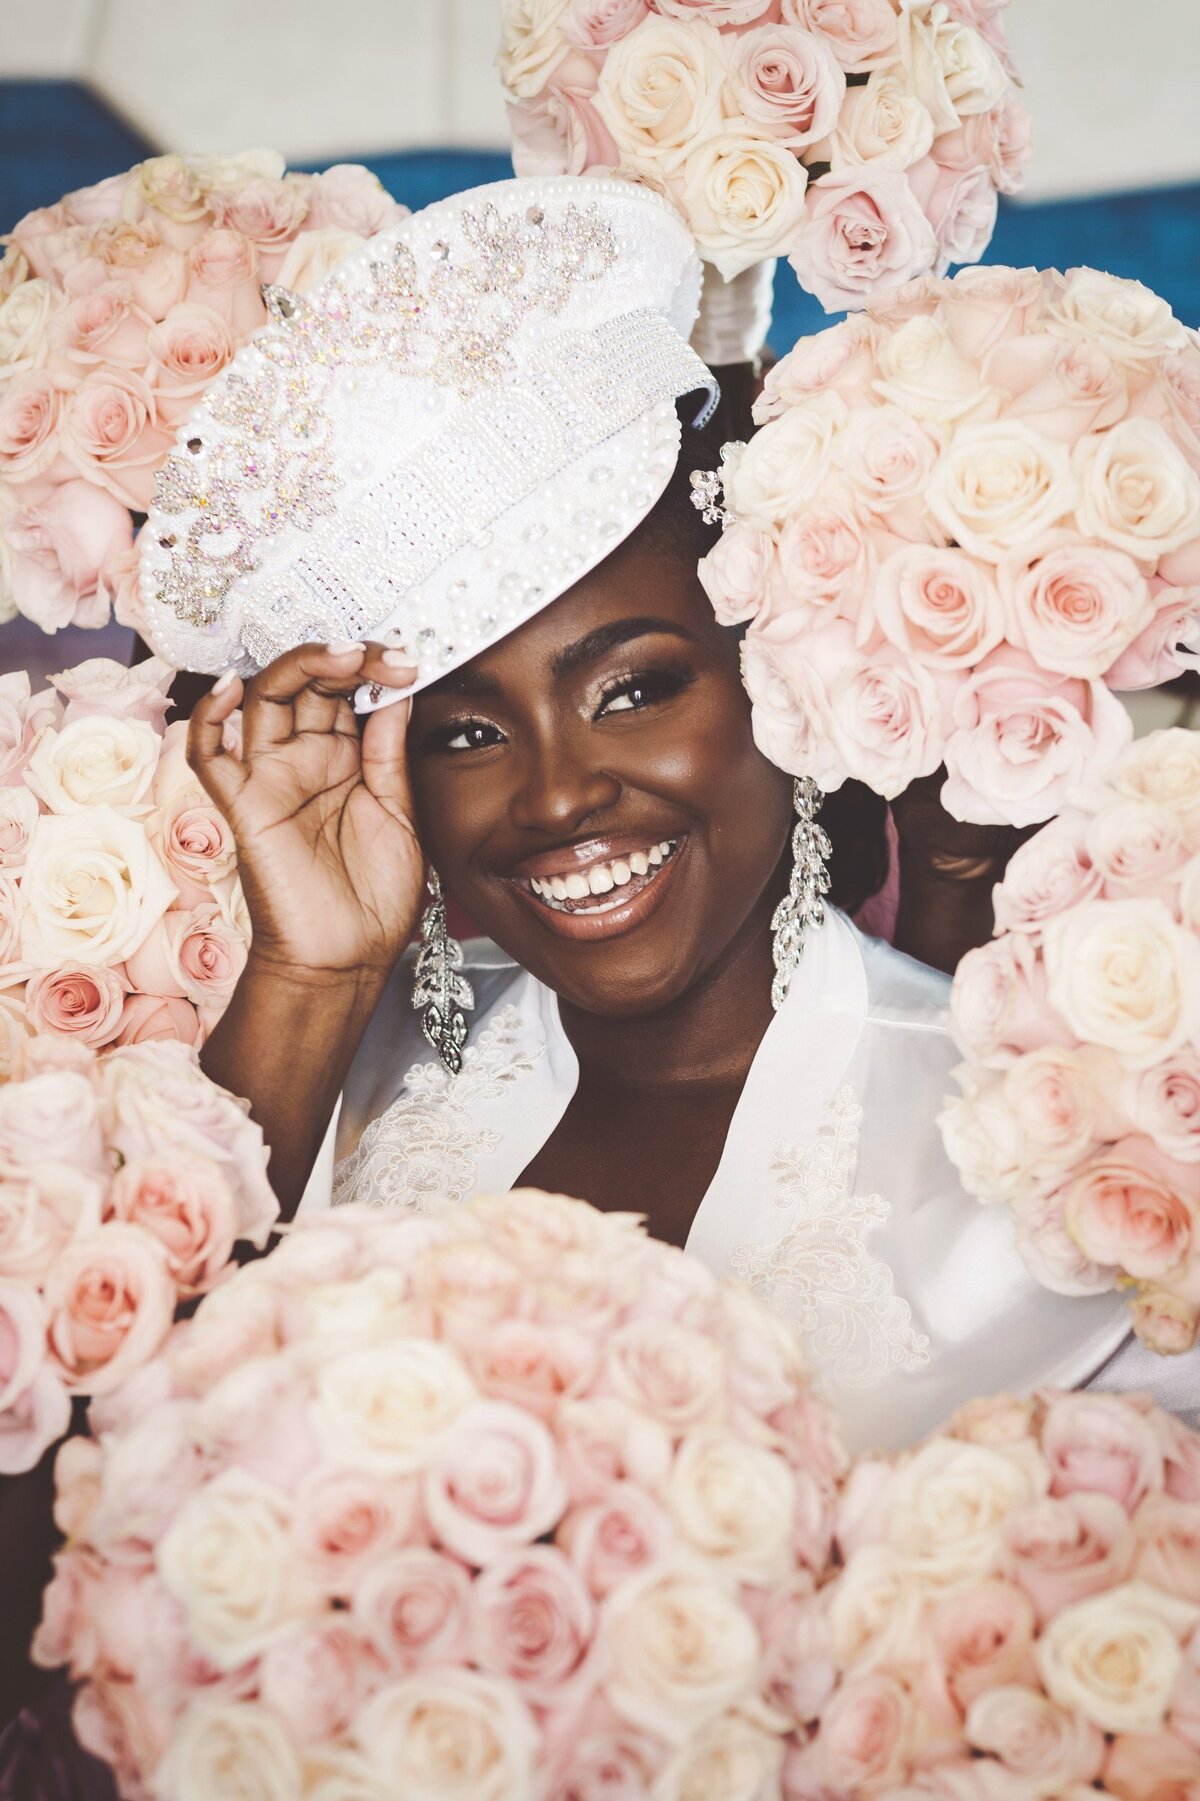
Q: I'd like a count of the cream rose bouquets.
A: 8